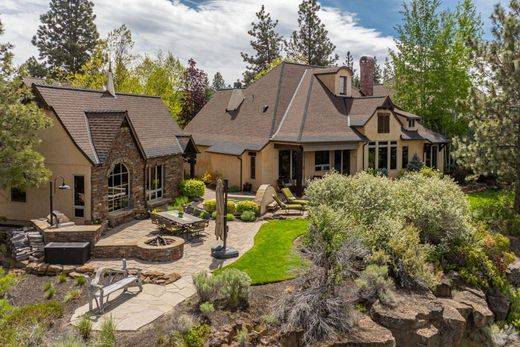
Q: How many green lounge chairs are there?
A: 2